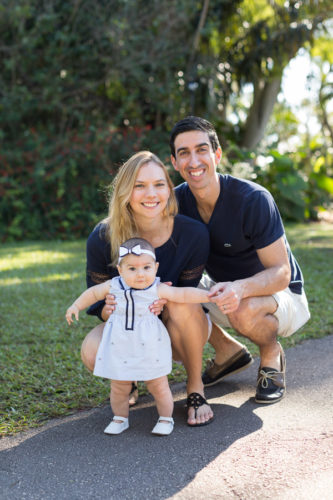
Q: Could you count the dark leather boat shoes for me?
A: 2